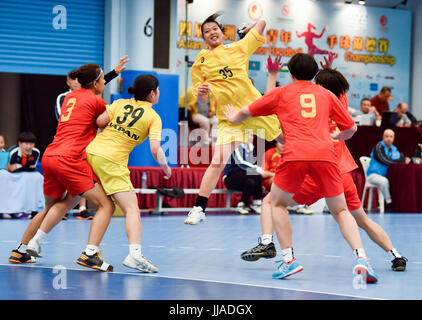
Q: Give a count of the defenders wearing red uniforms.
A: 3